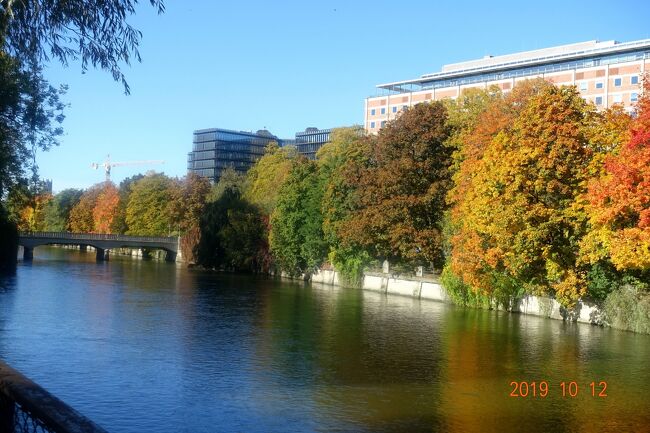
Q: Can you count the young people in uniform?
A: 0